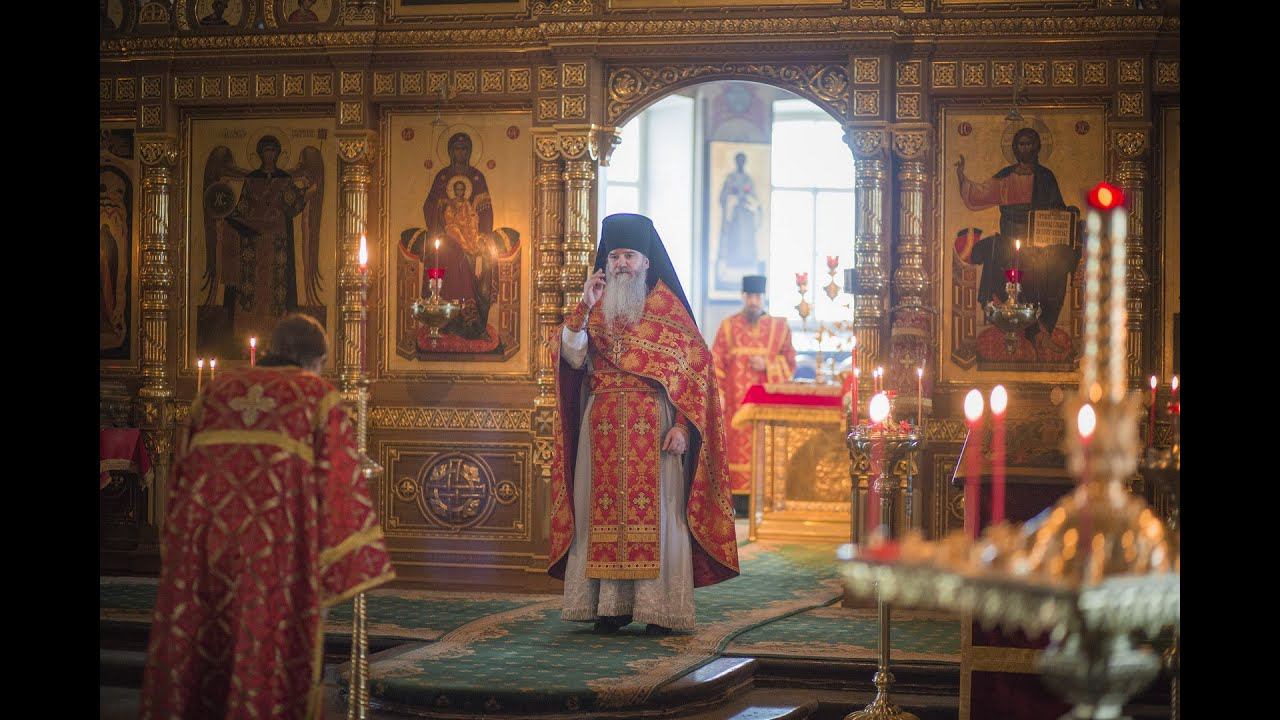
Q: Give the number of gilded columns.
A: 7